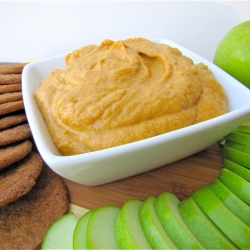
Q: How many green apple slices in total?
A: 15